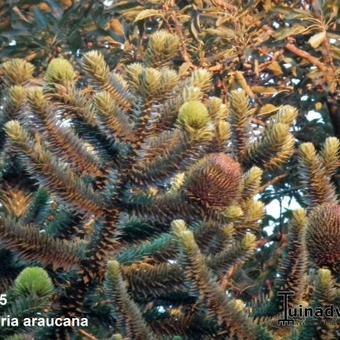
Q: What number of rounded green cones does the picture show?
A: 3